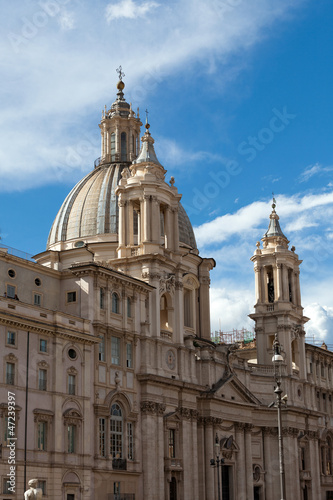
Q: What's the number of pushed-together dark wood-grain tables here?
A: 0